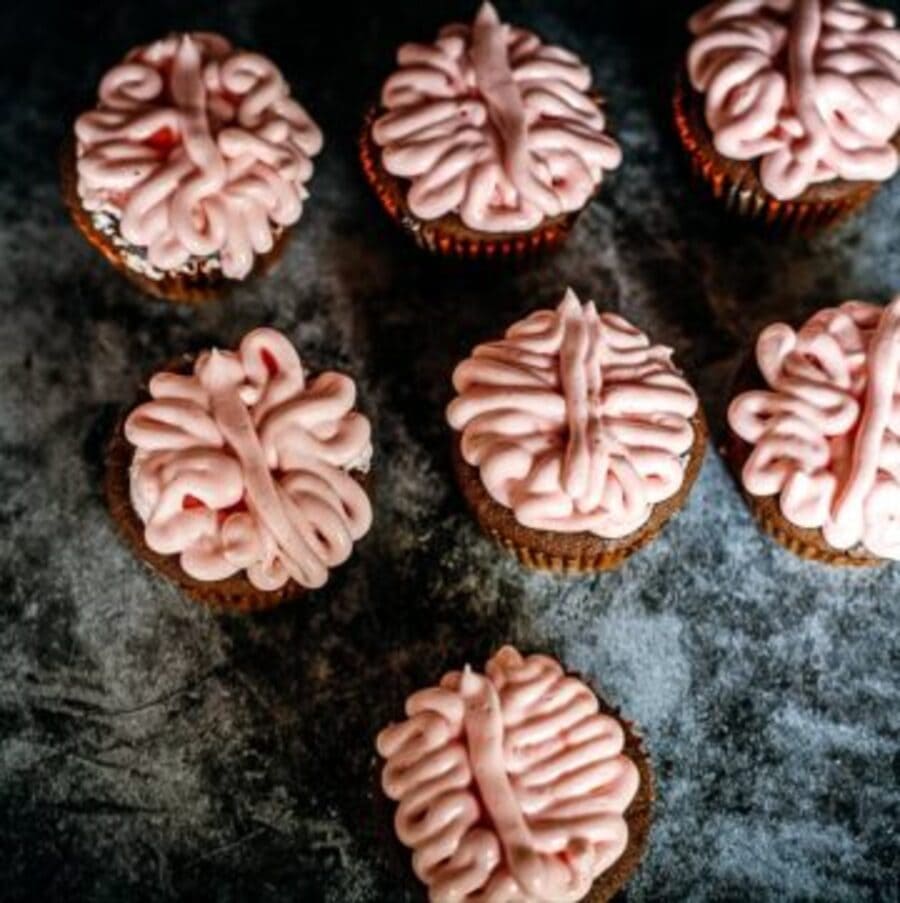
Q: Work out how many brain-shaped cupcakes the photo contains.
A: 7